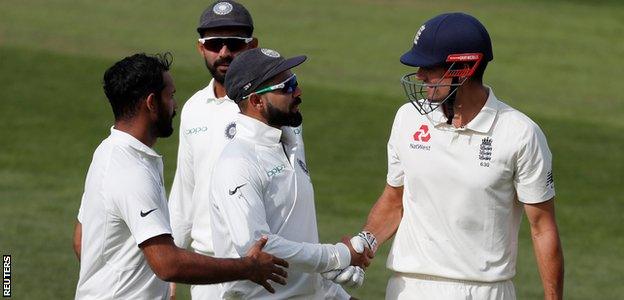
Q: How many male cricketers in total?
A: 4